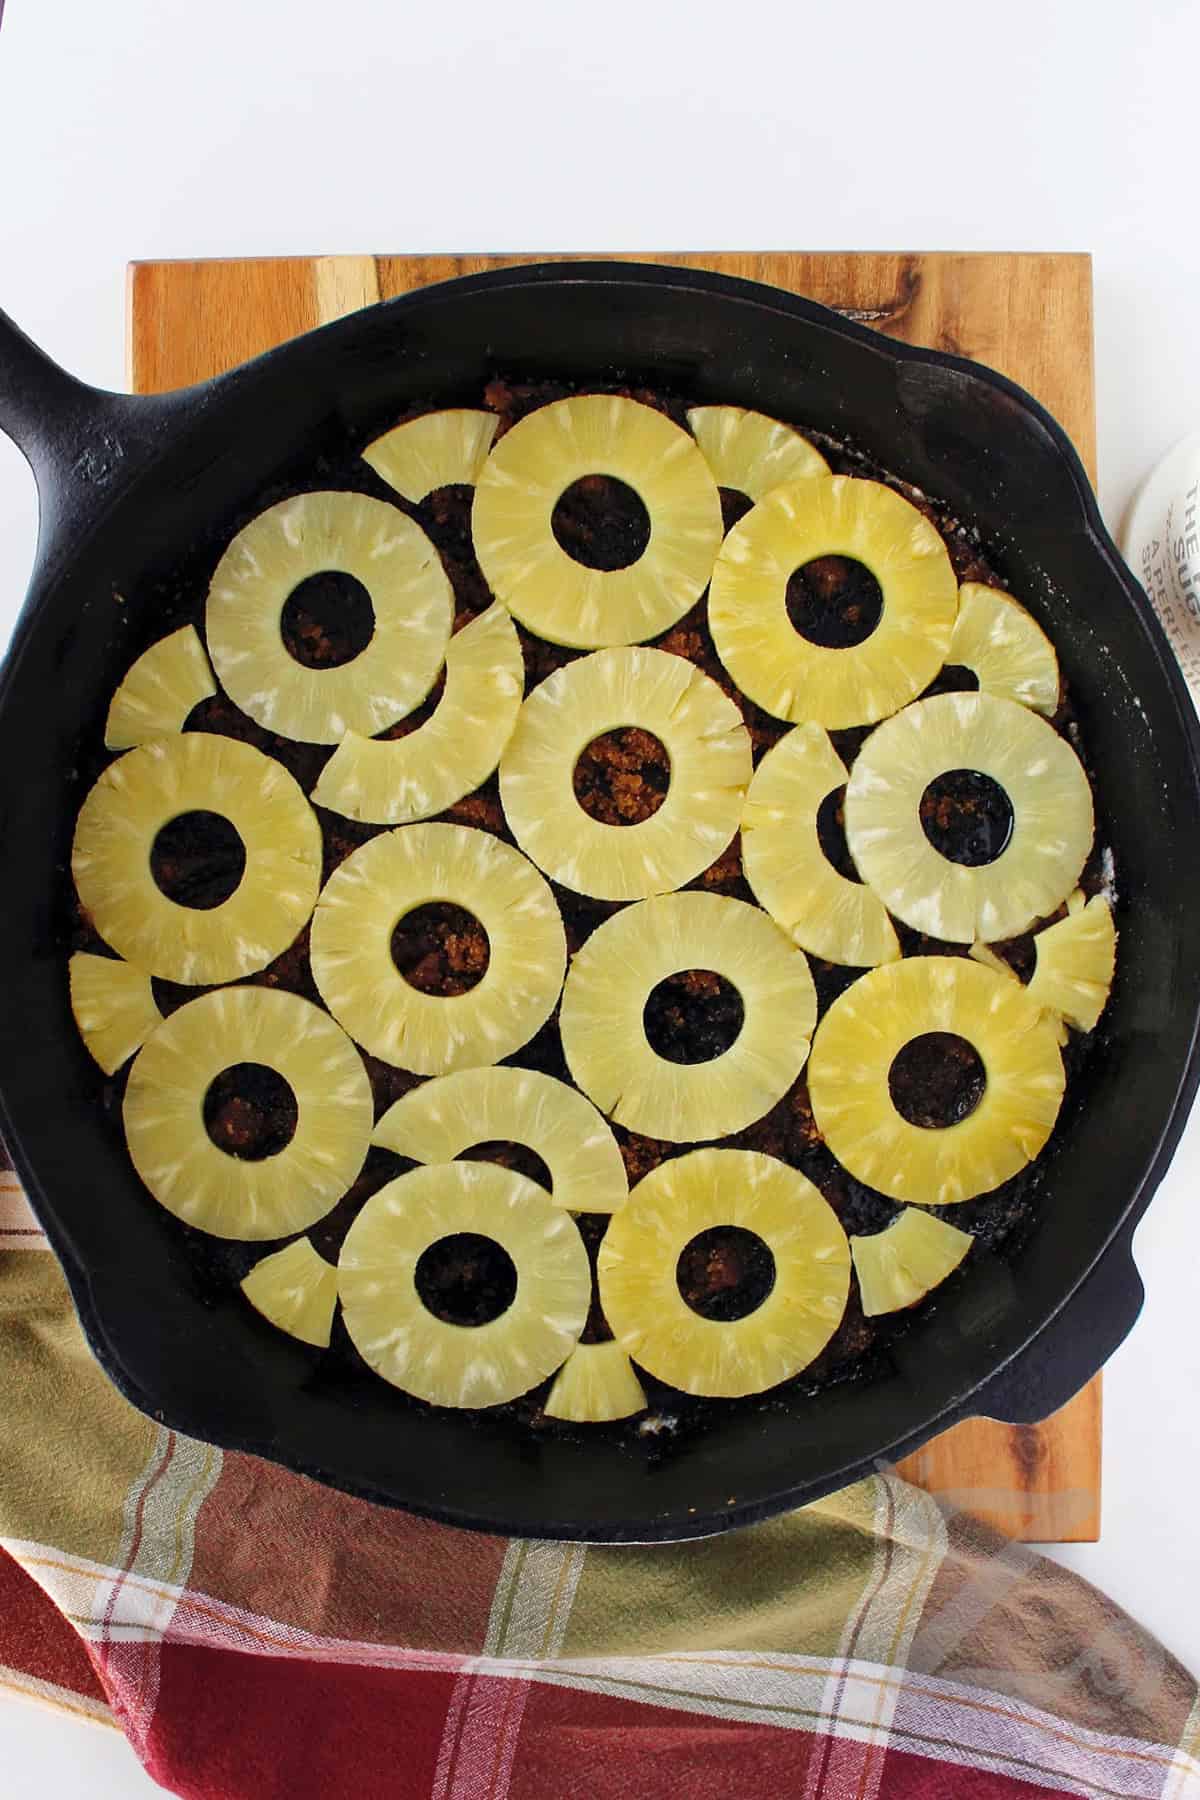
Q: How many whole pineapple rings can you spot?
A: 12